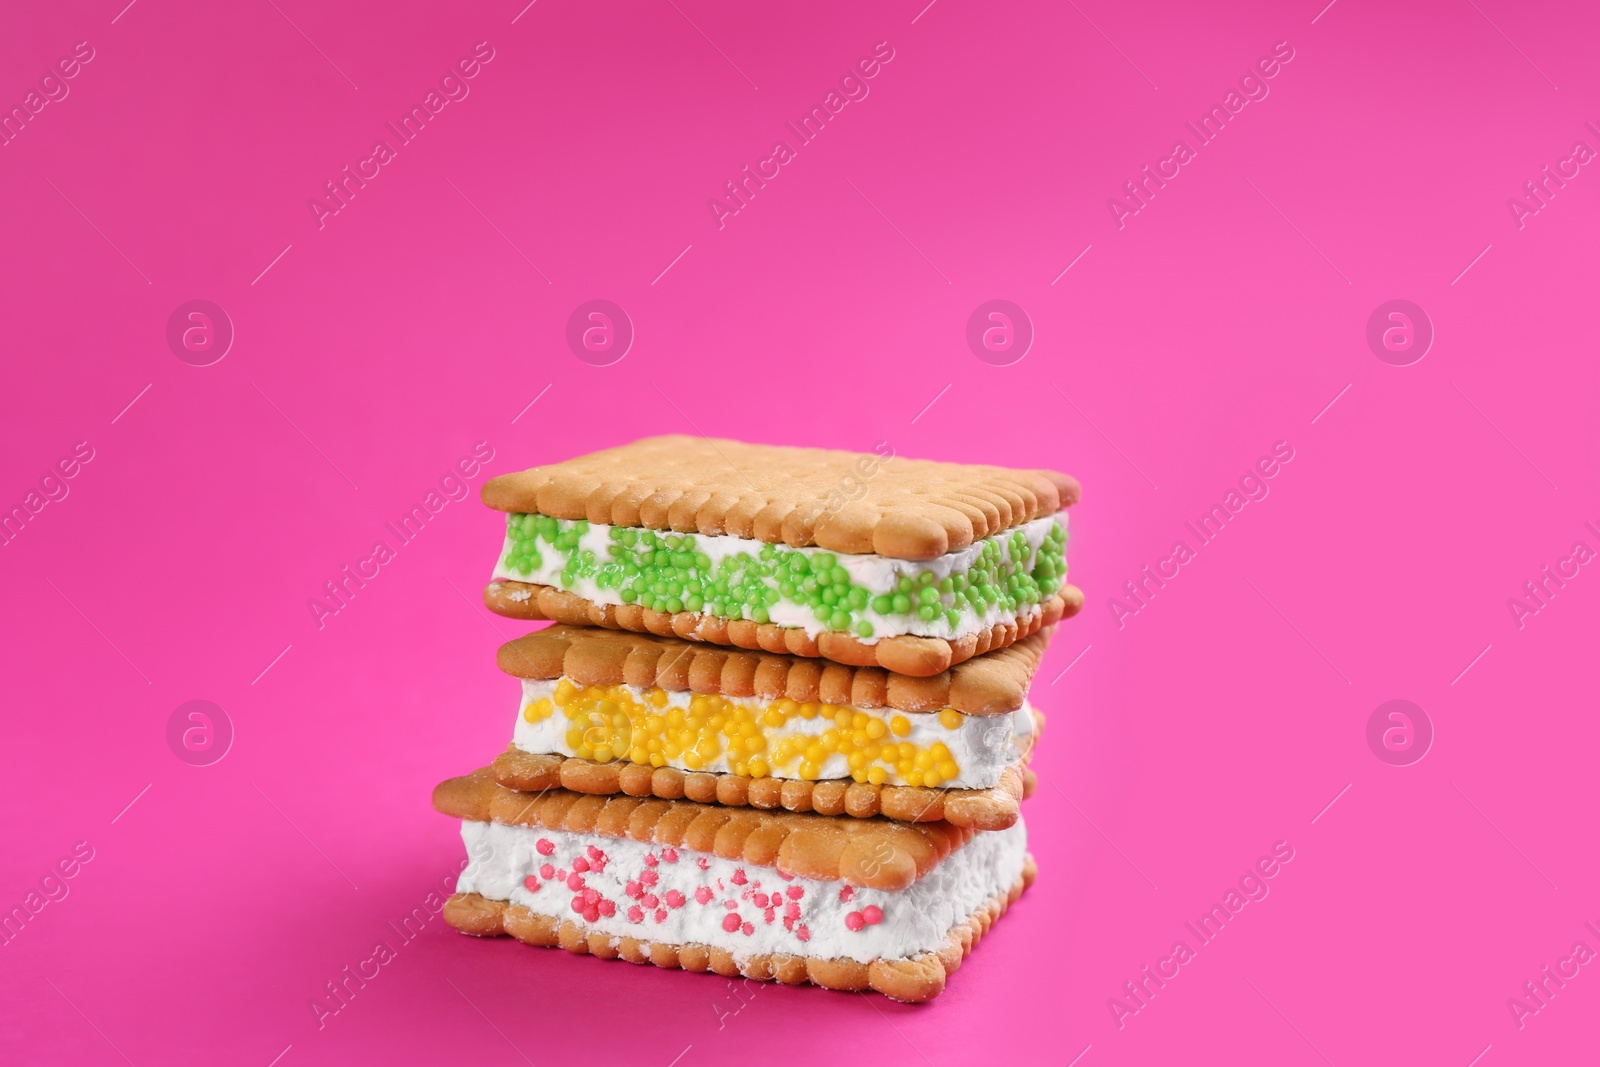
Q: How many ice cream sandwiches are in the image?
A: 3